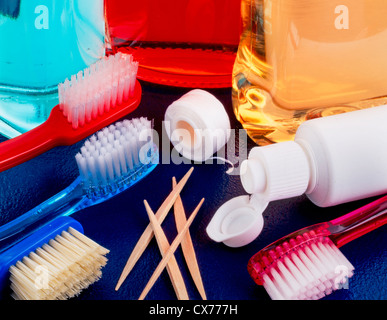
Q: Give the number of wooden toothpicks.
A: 4